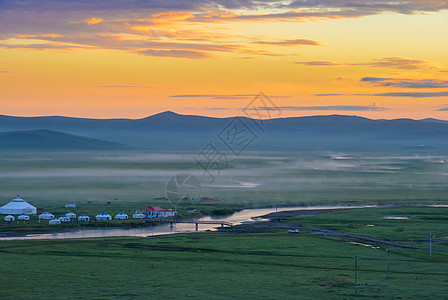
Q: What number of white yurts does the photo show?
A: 11